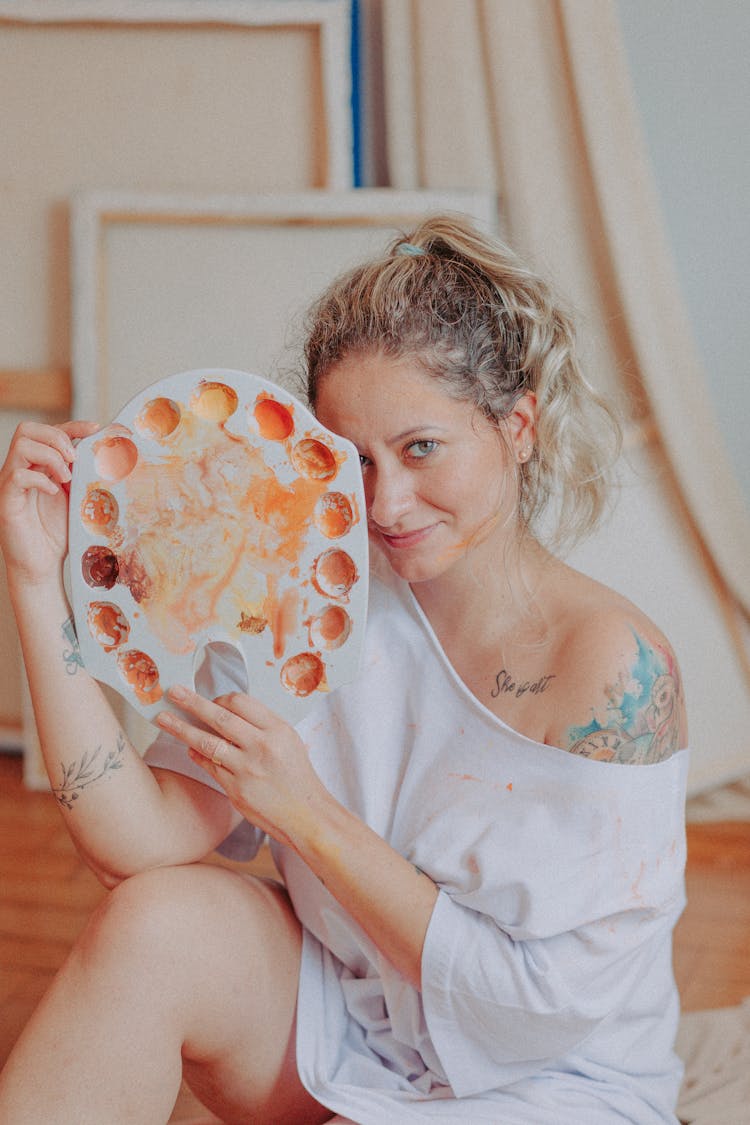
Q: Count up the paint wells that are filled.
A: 13